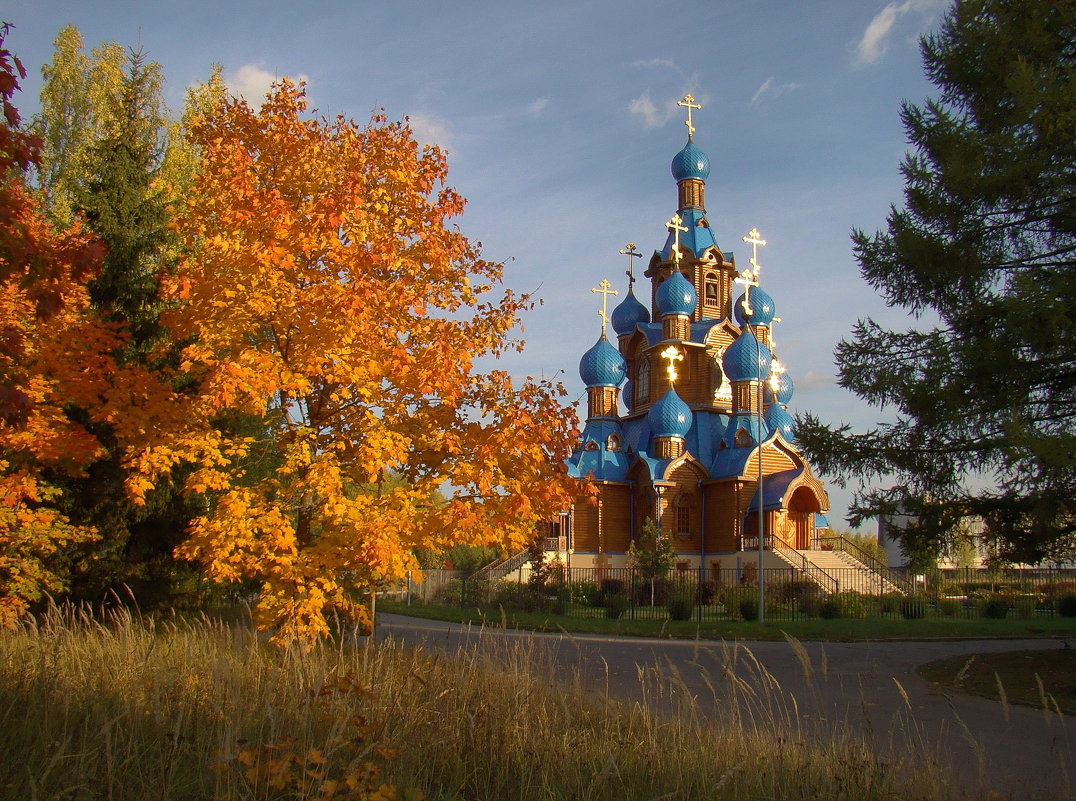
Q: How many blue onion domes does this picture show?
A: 10